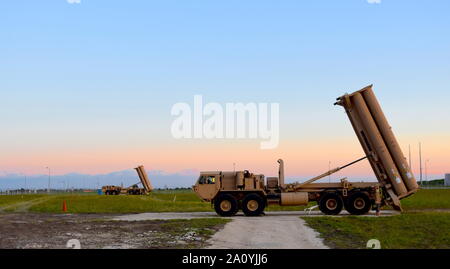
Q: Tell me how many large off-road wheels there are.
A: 4